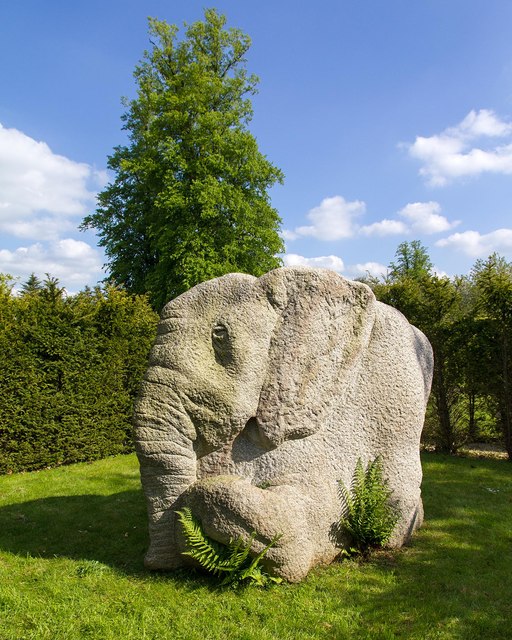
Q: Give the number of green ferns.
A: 2